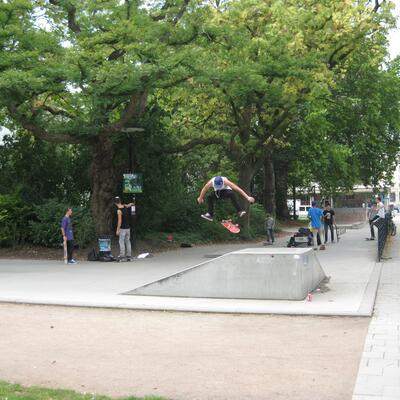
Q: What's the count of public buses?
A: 0